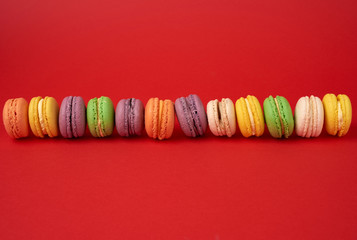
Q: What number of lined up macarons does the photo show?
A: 12